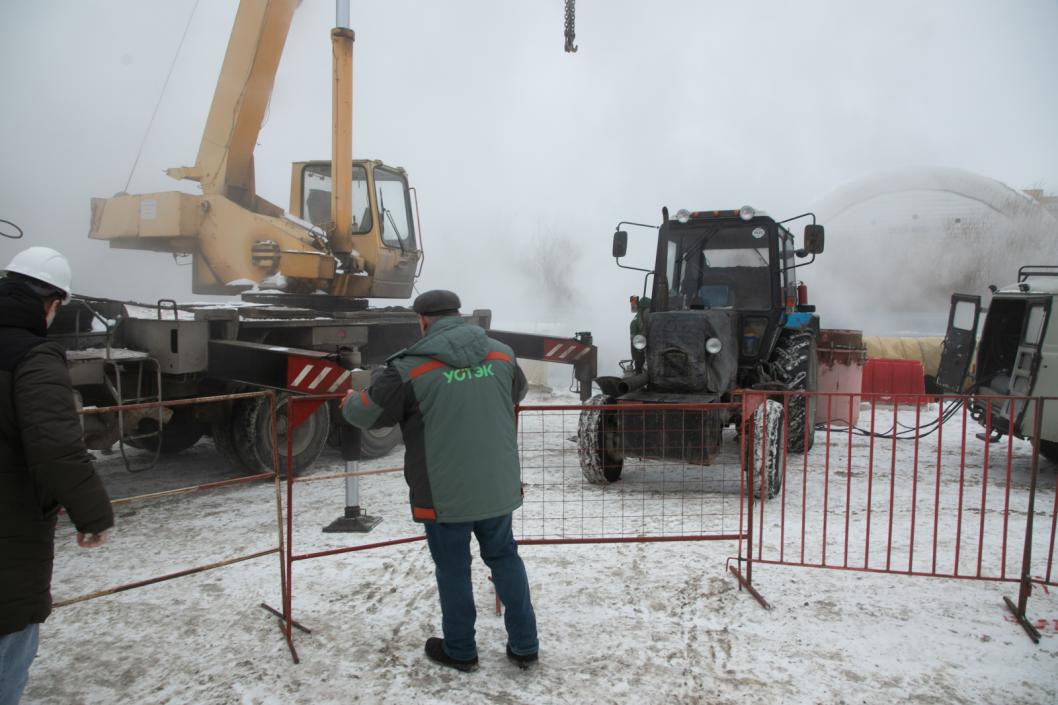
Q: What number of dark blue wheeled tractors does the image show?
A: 1